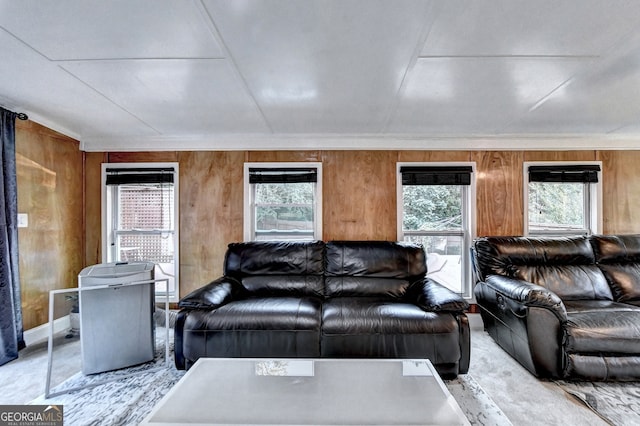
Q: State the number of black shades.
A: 4